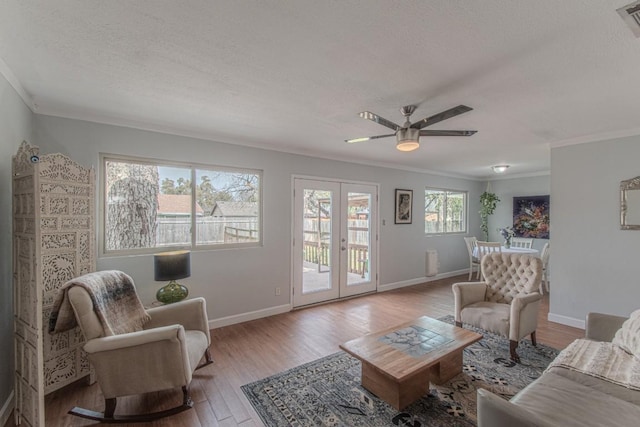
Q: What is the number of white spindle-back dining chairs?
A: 4